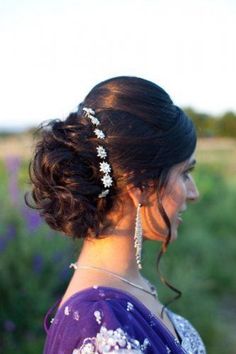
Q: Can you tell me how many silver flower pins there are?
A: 7